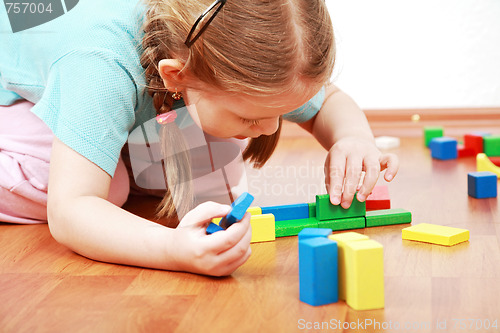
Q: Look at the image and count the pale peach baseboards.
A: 1